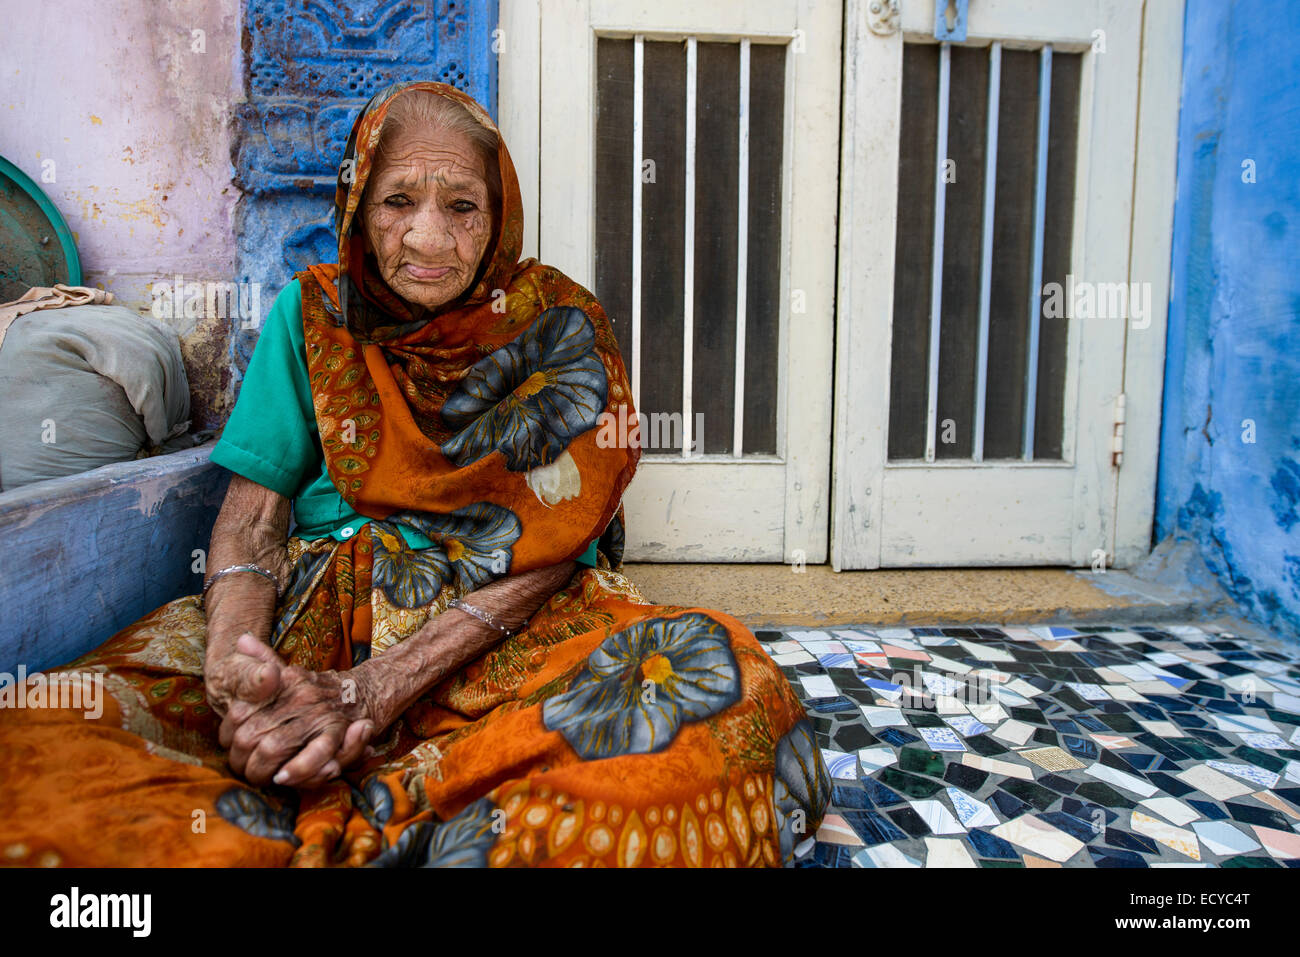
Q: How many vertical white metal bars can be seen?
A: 6